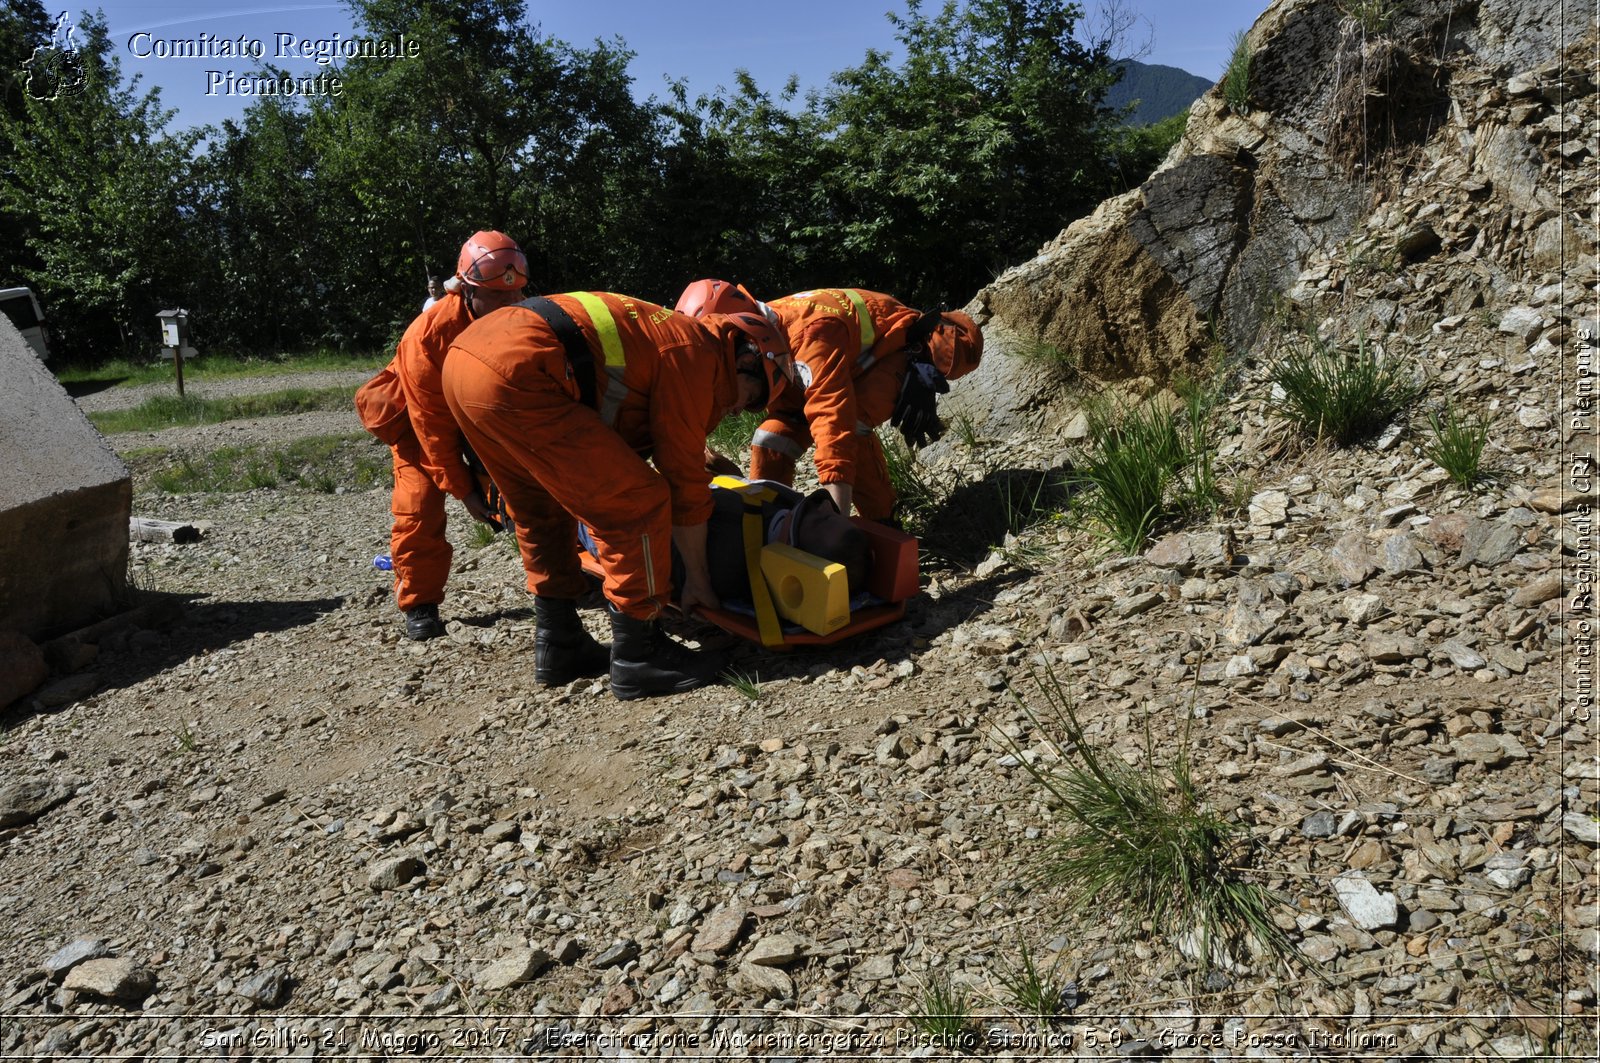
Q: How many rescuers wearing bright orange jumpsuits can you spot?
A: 3